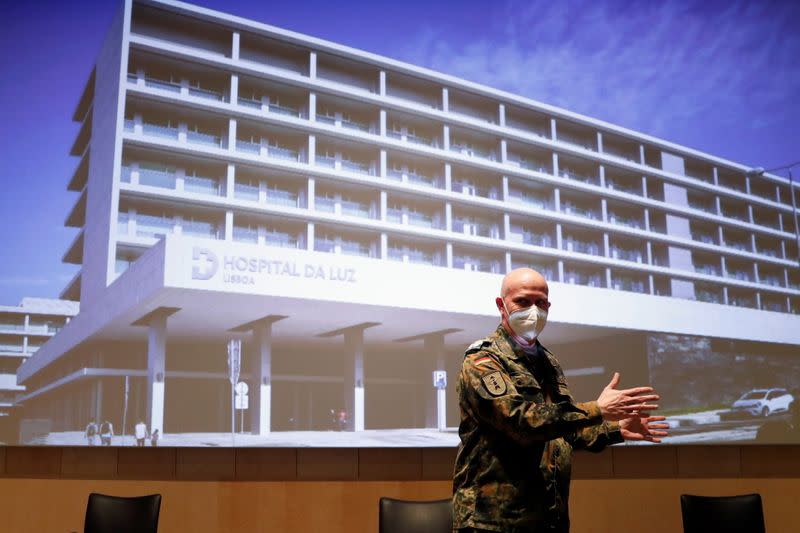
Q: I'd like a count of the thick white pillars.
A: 4